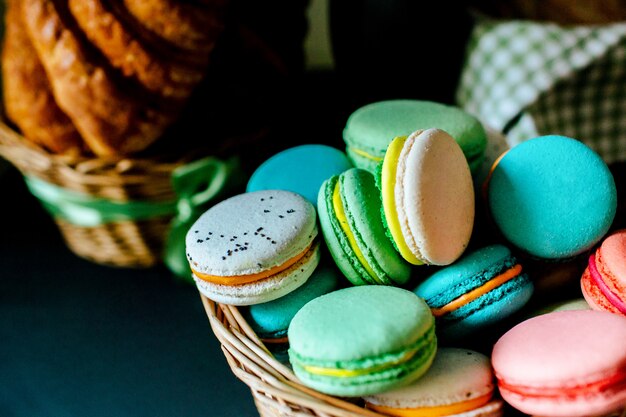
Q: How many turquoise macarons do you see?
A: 4